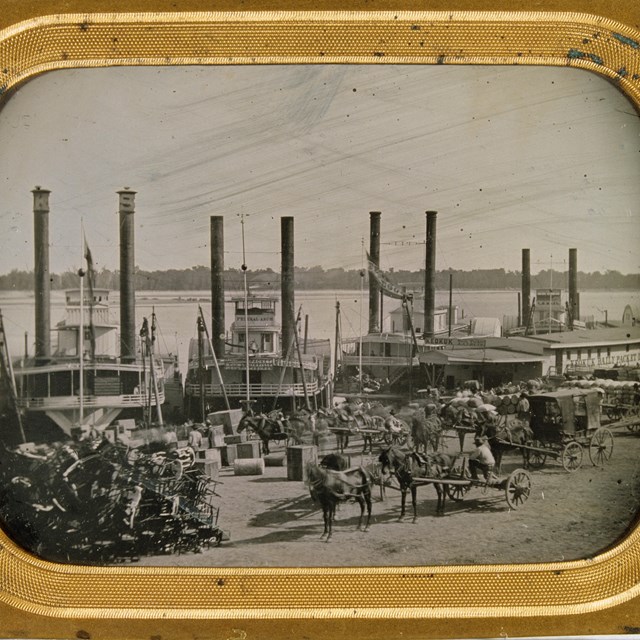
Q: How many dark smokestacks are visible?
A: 8